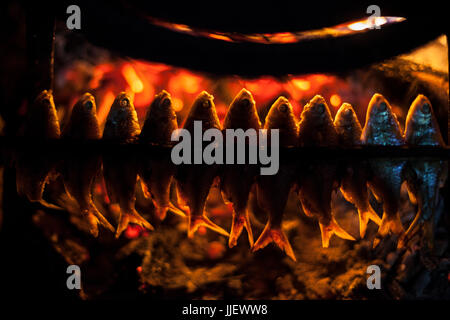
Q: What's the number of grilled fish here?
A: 11